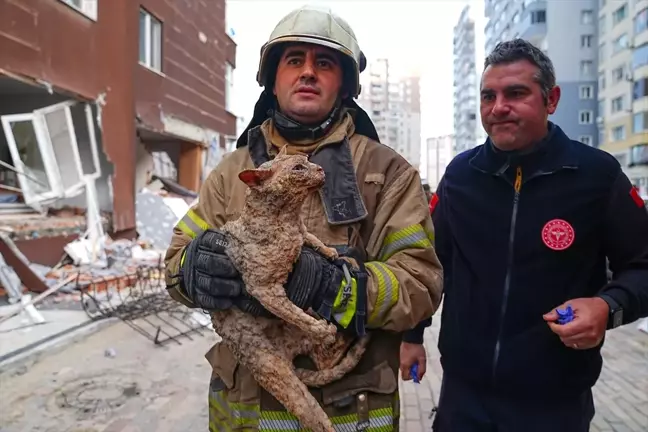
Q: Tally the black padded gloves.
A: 2